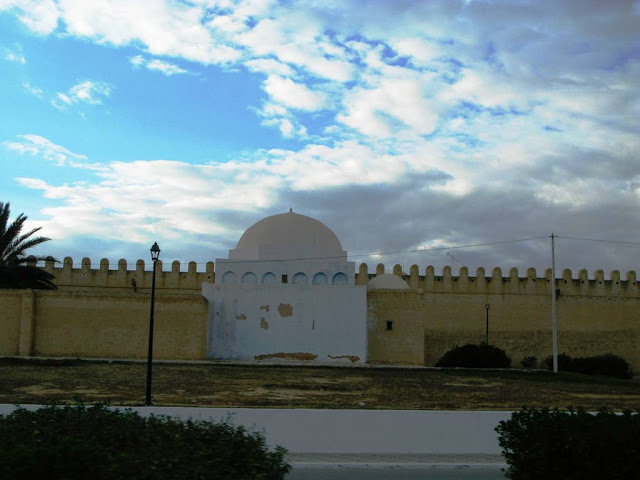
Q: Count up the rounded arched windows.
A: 6